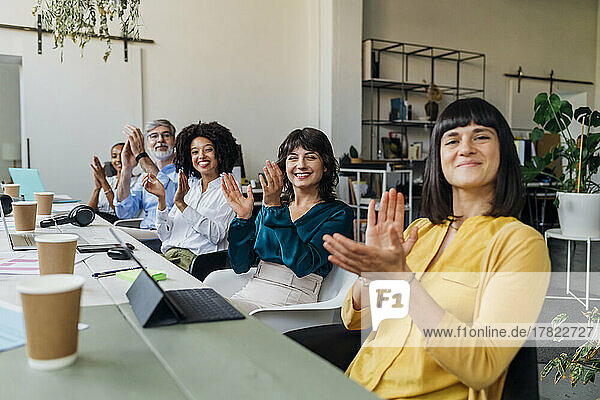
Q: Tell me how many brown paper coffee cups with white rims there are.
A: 5